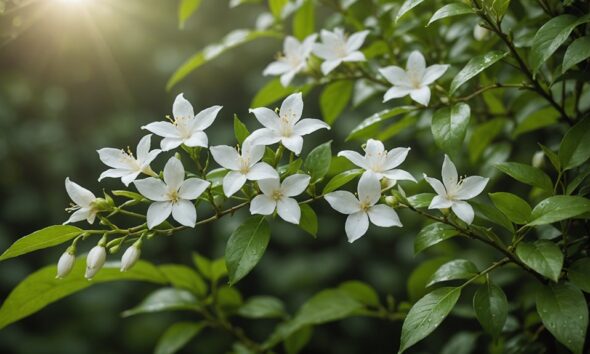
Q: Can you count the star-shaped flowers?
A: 13